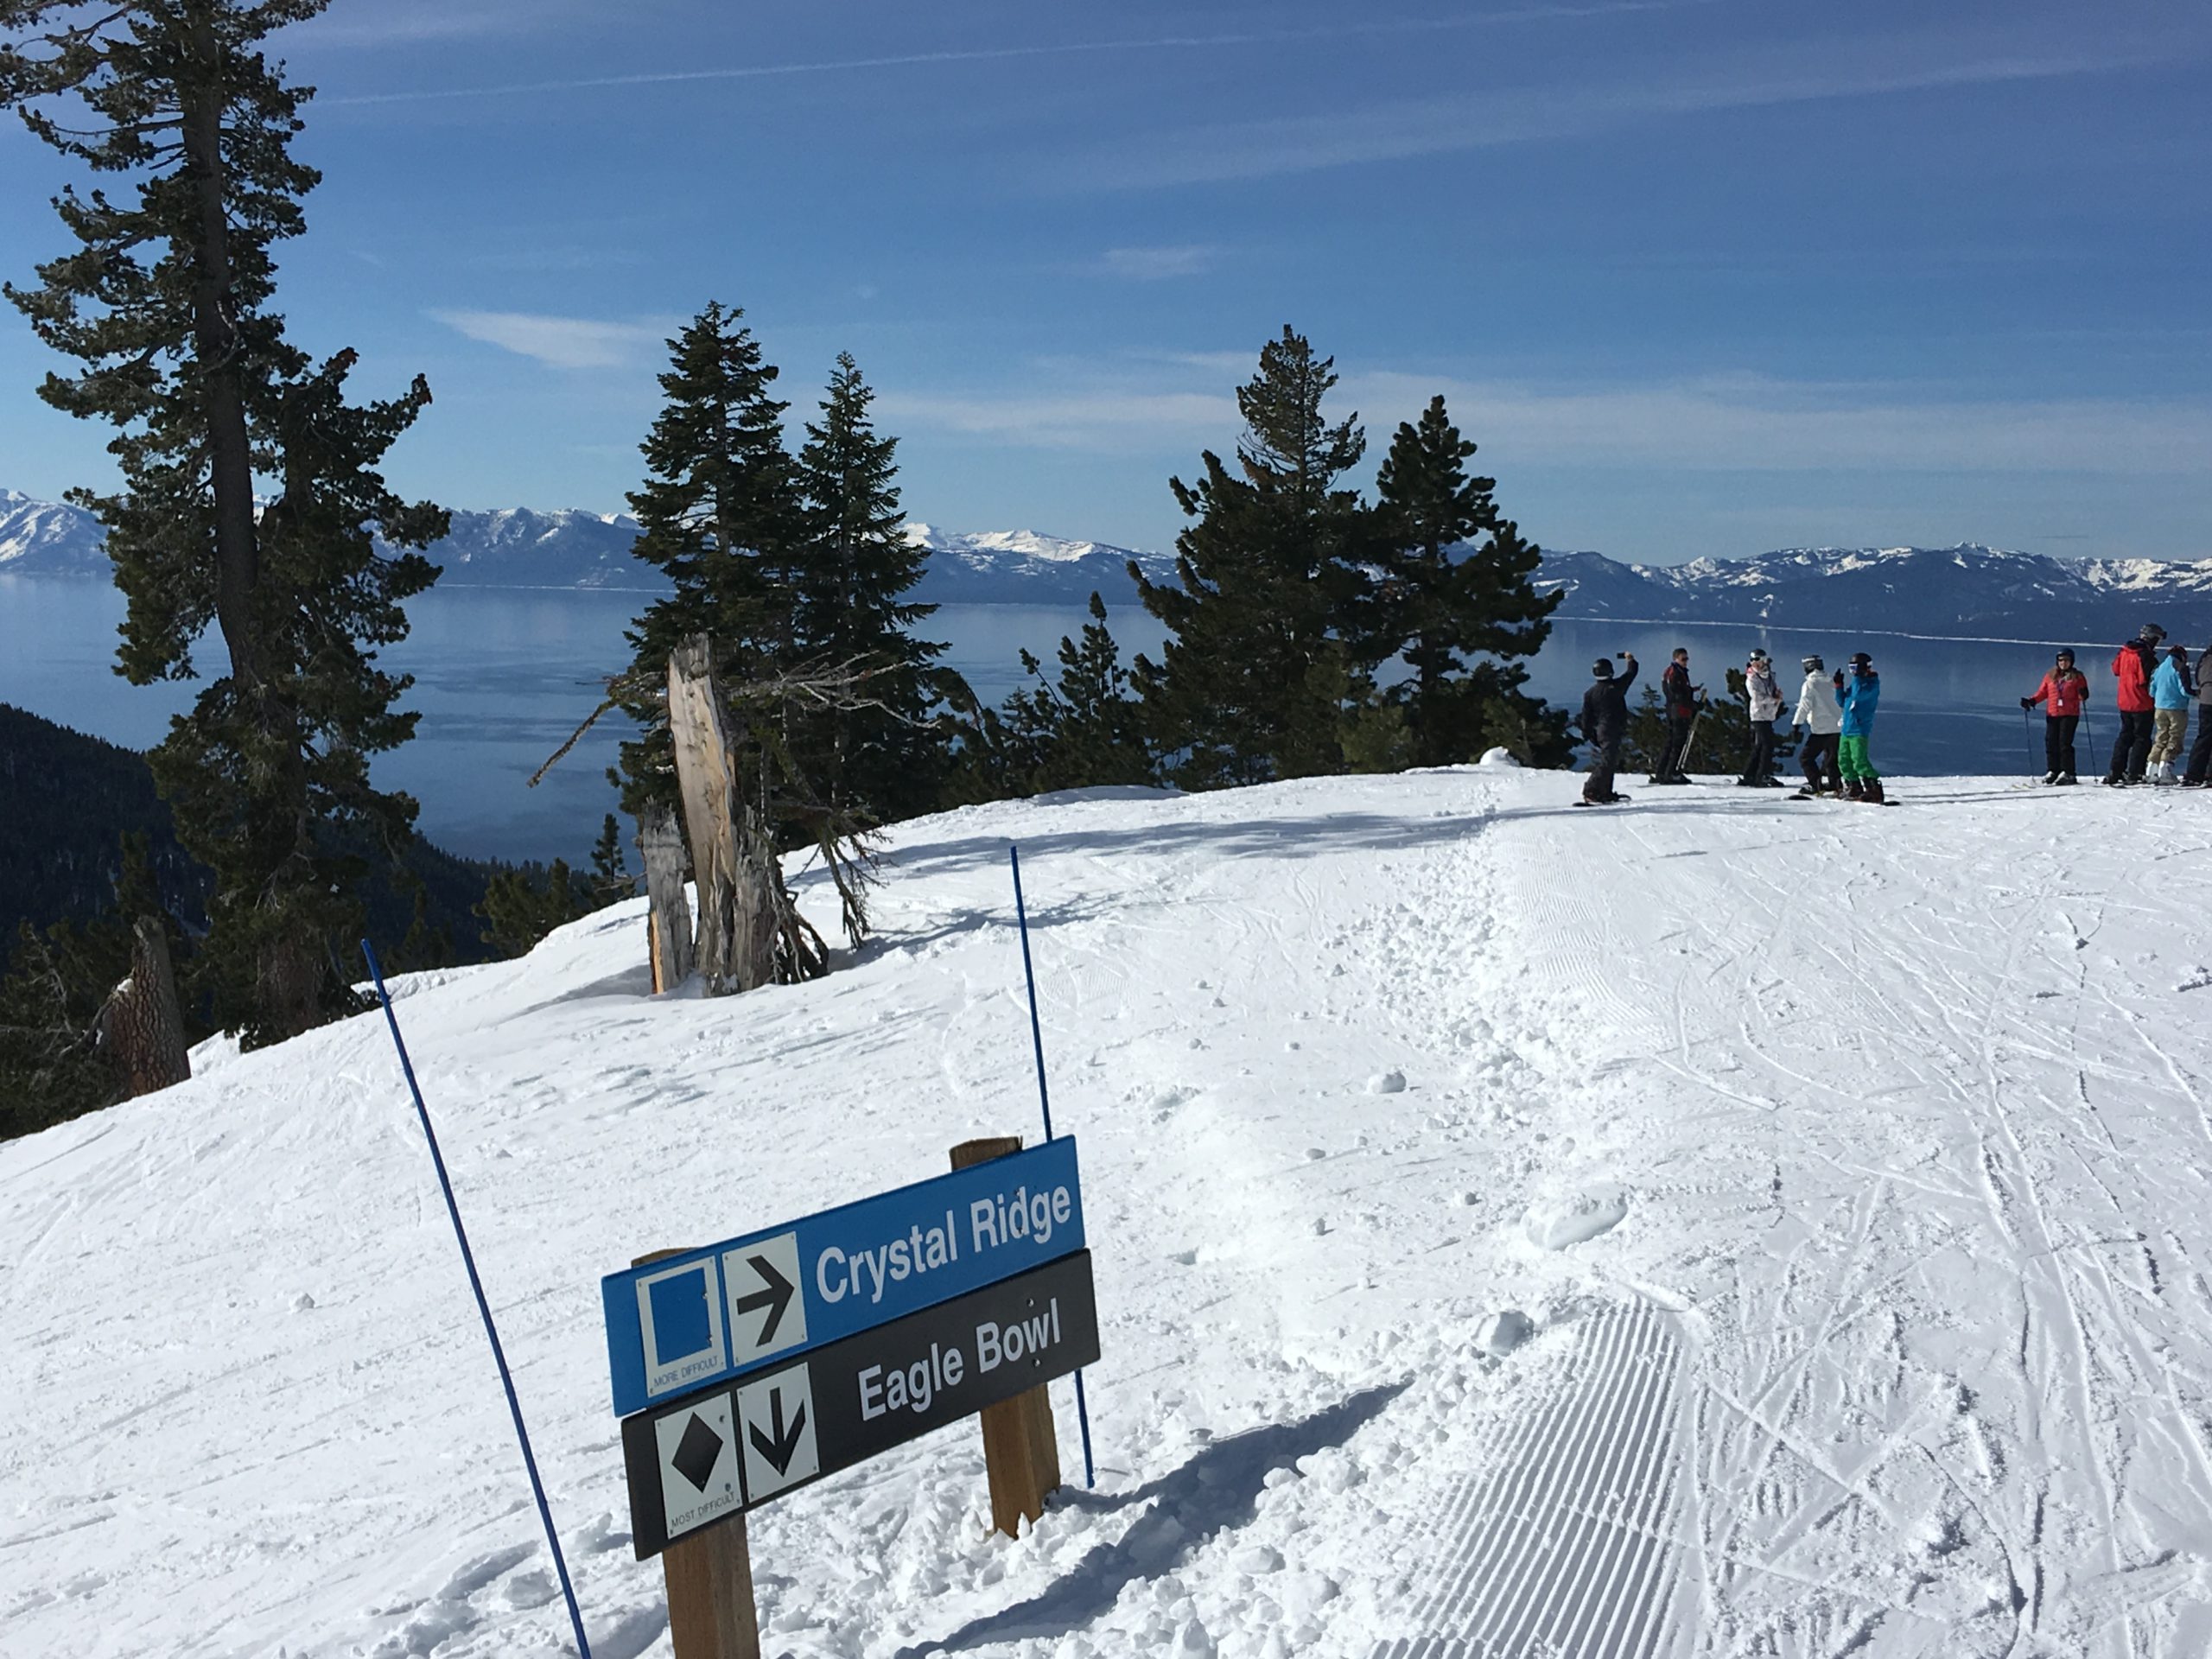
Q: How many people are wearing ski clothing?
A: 9